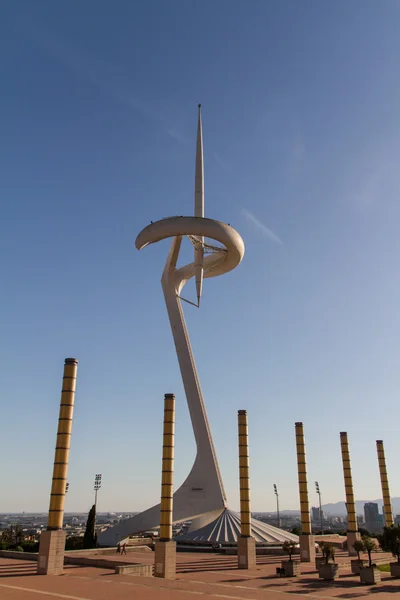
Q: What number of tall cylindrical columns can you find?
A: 6